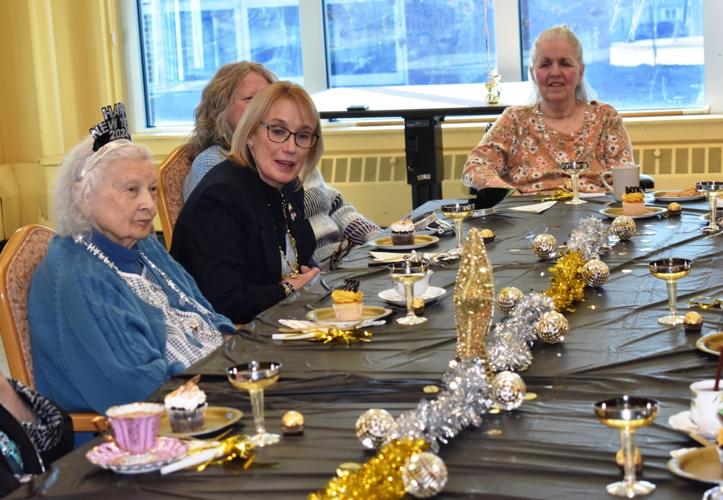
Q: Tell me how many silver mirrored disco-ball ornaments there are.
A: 8